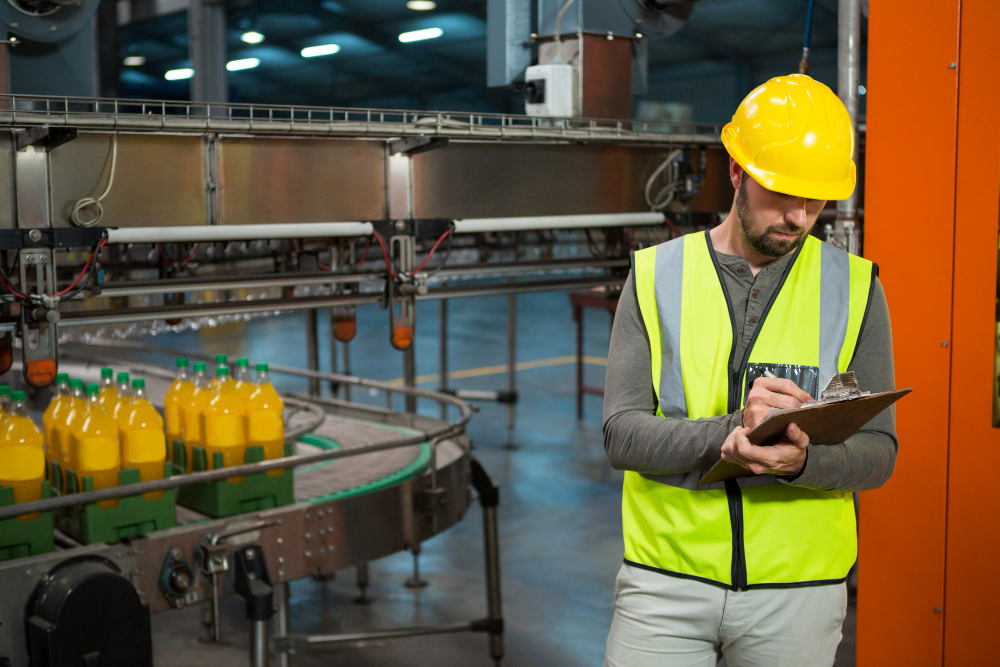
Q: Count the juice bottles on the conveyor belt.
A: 14